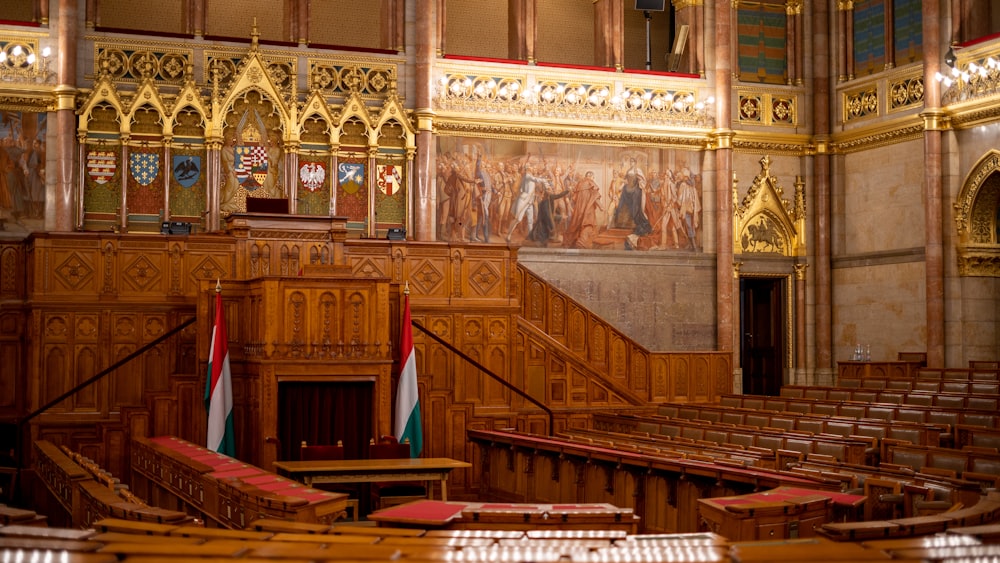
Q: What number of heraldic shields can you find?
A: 7